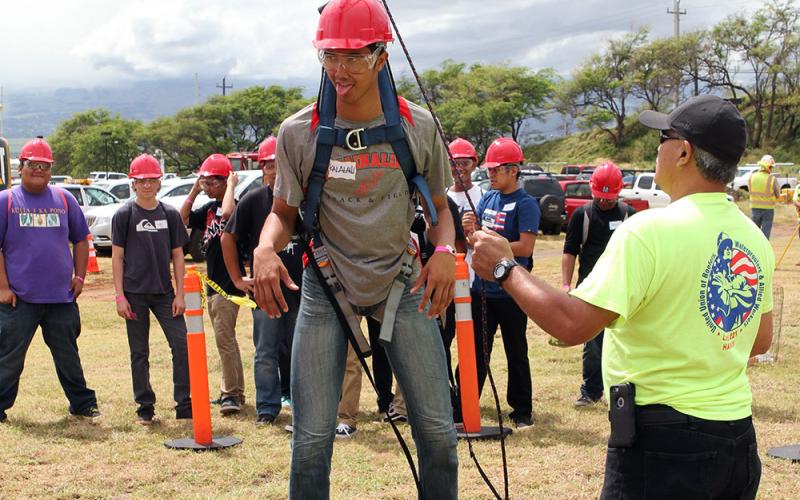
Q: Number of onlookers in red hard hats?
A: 7